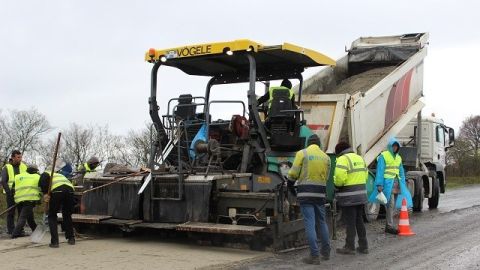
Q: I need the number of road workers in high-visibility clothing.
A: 8